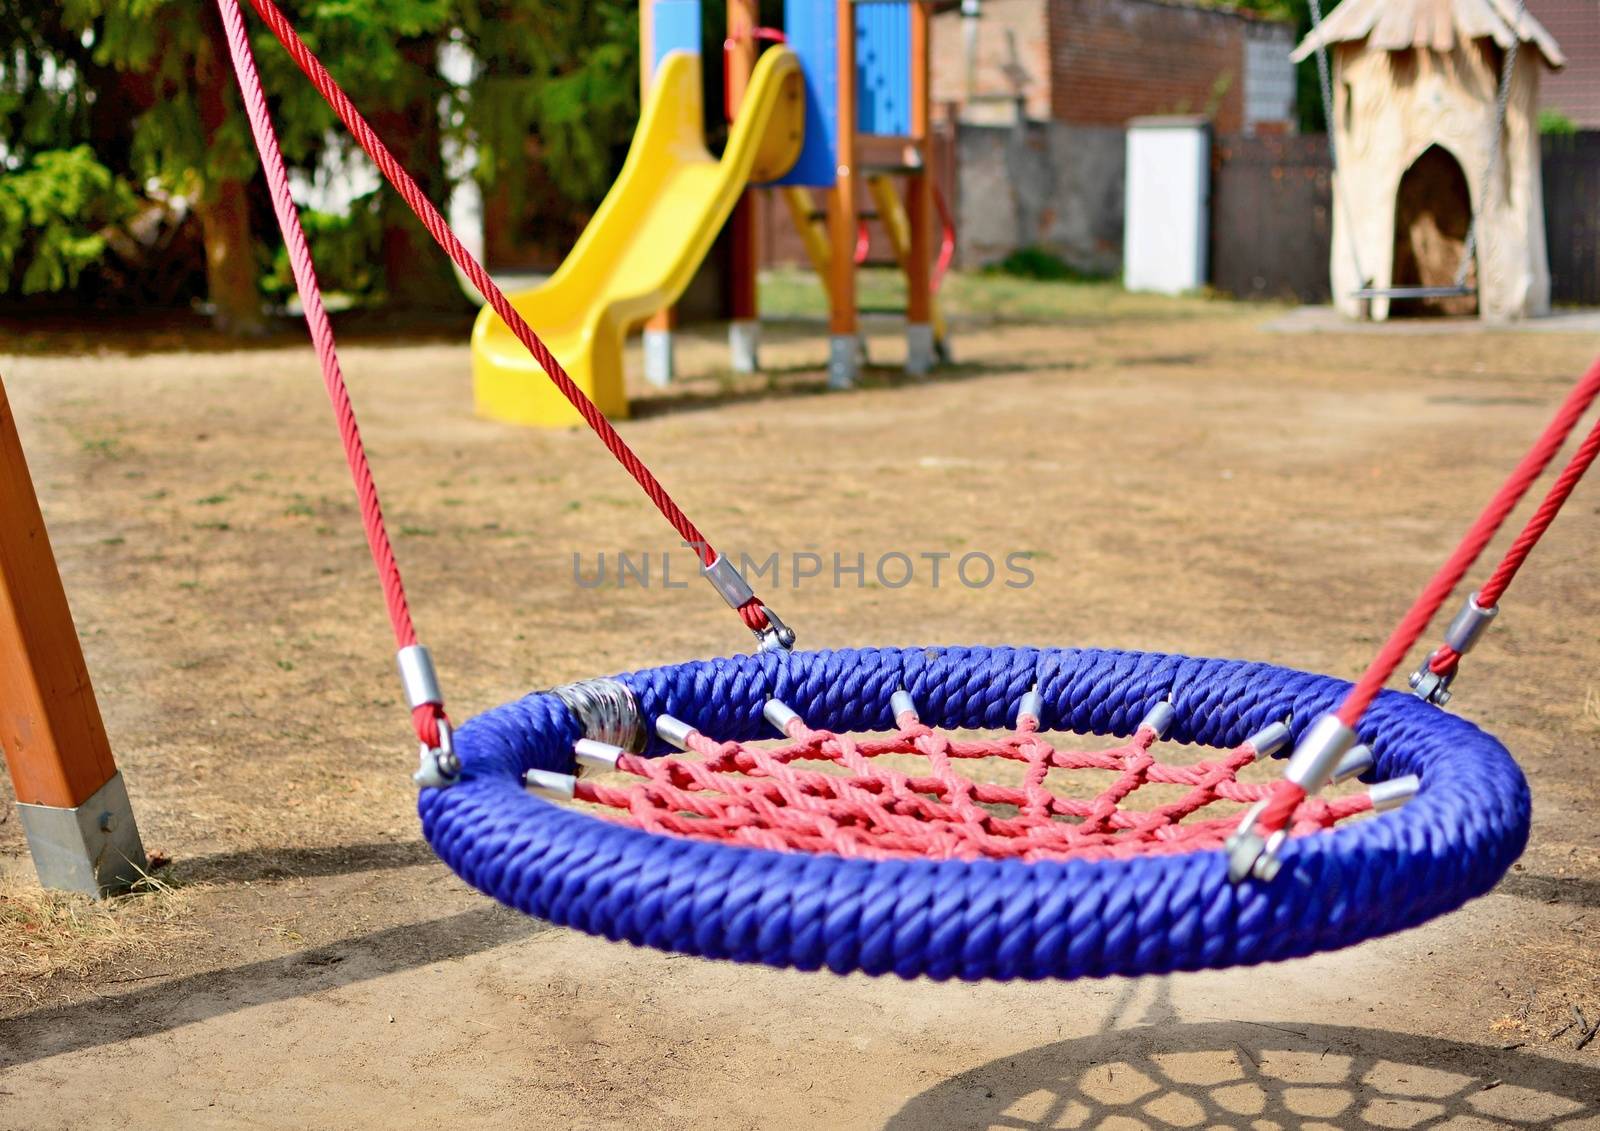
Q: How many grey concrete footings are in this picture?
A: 5